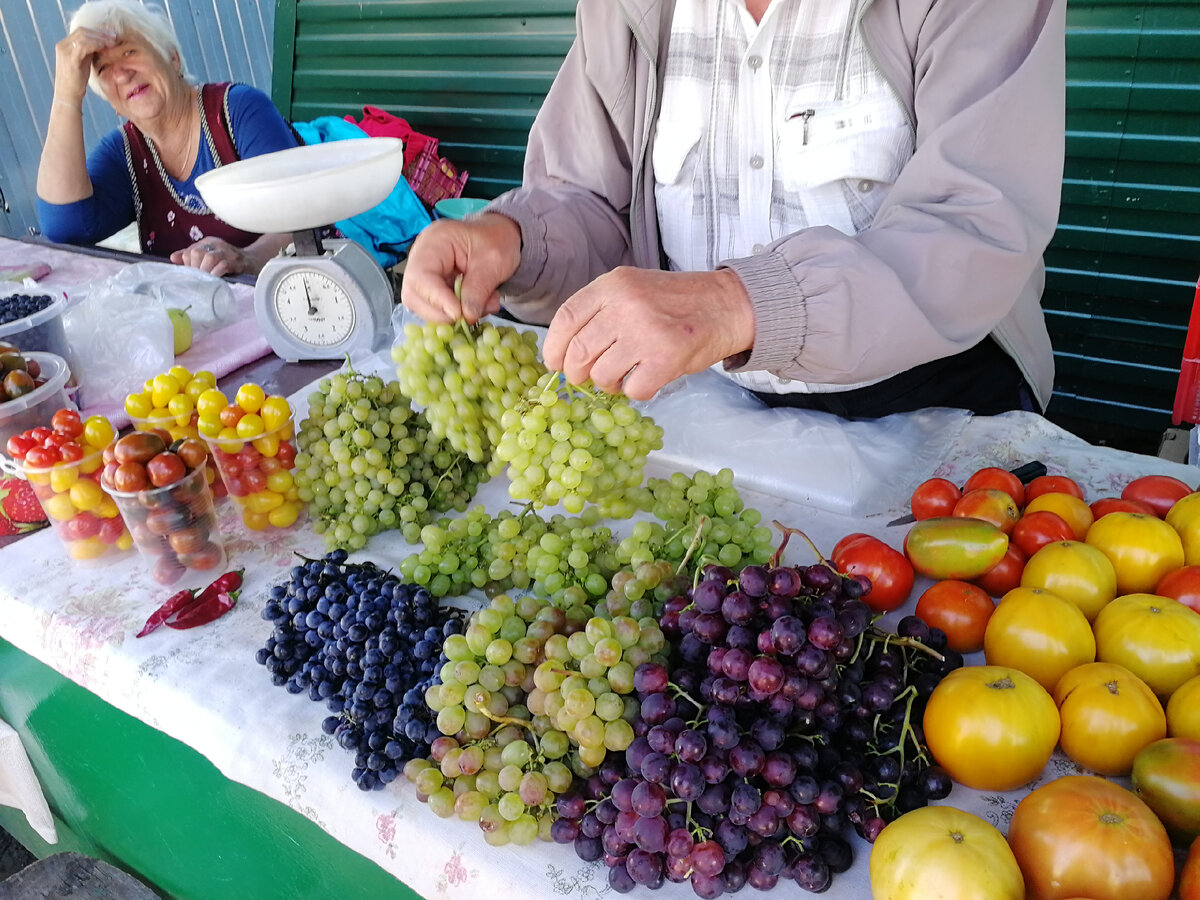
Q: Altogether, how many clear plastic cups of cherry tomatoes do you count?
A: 4